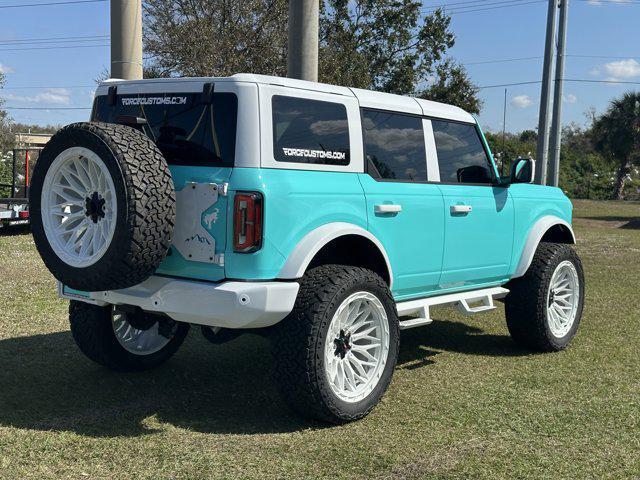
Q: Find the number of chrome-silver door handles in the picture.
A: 0